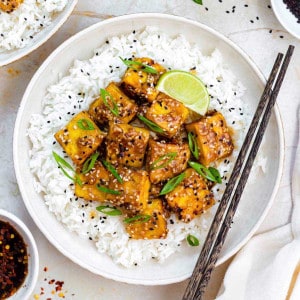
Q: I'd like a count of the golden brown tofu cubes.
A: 11